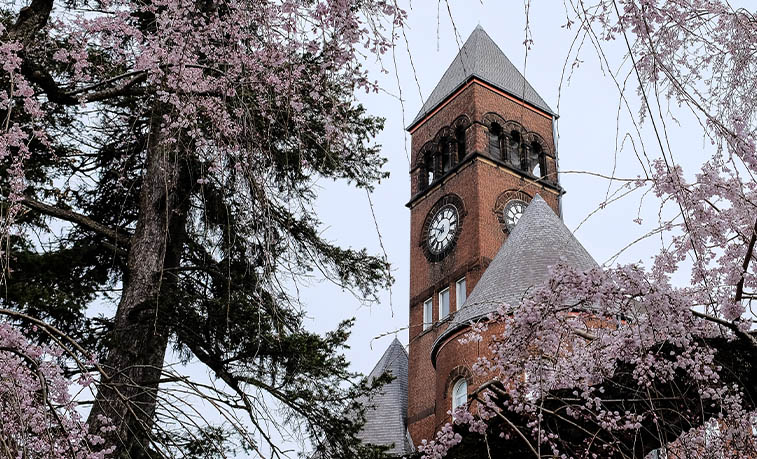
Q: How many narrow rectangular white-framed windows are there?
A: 3